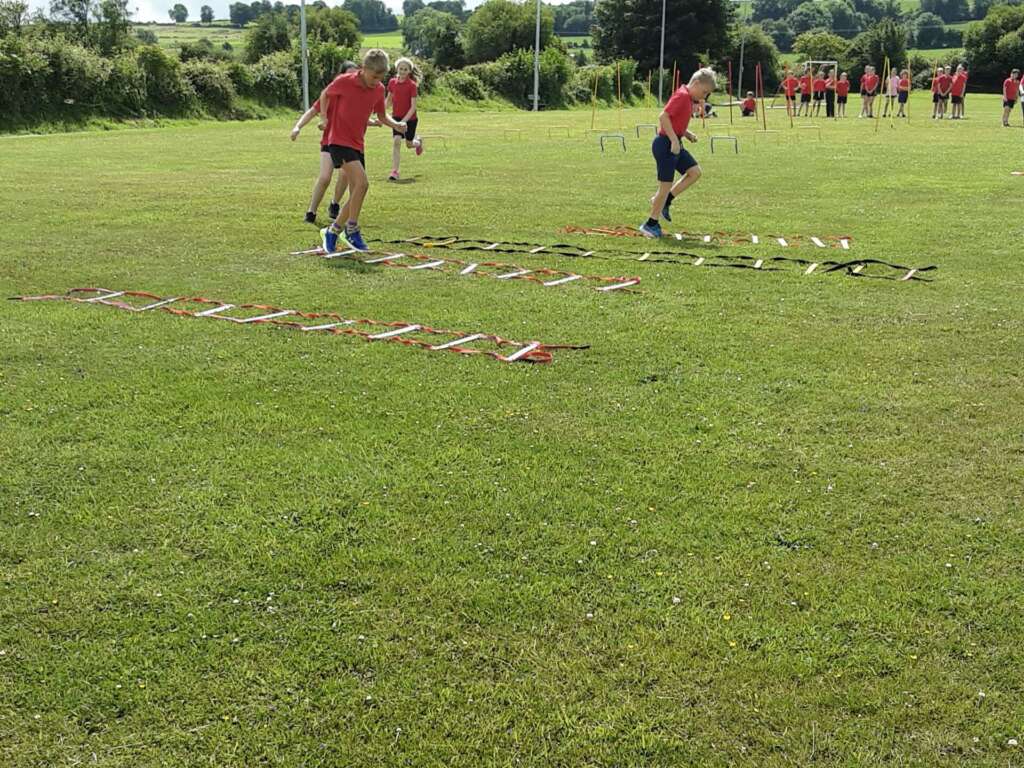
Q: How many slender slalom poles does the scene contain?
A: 15